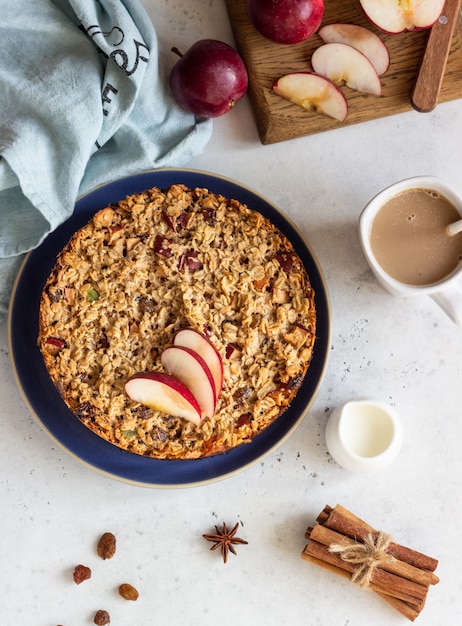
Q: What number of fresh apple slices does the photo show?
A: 6